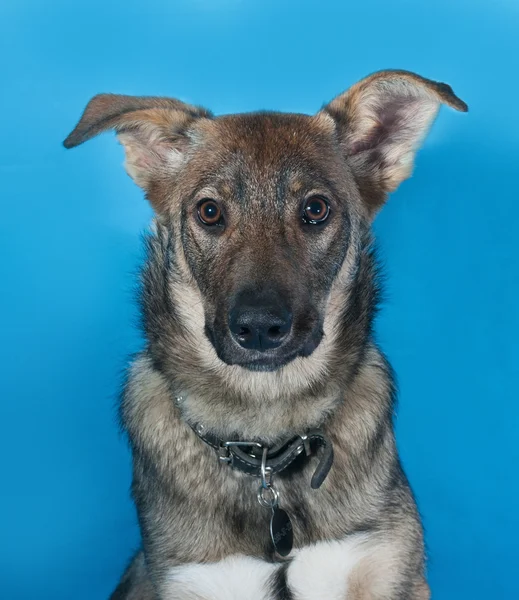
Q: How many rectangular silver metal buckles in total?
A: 1